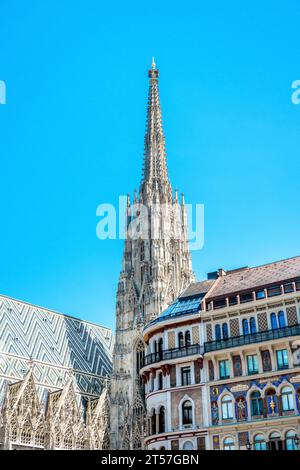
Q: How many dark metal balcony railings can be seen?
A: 2